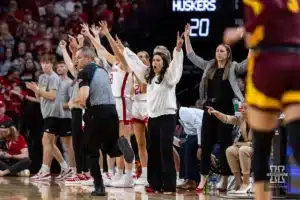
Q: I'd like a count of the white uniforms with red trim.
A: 2